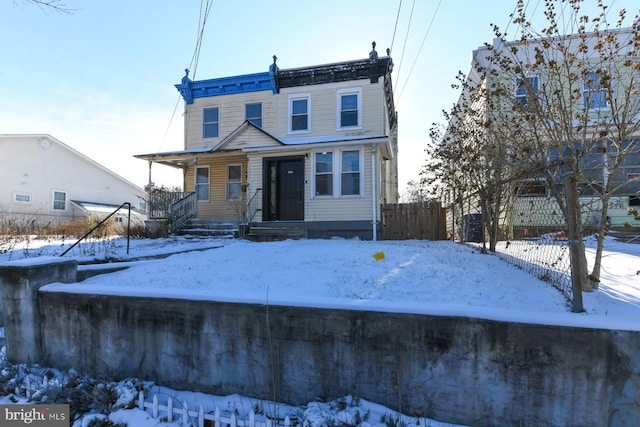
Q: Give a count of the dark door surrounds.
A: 1